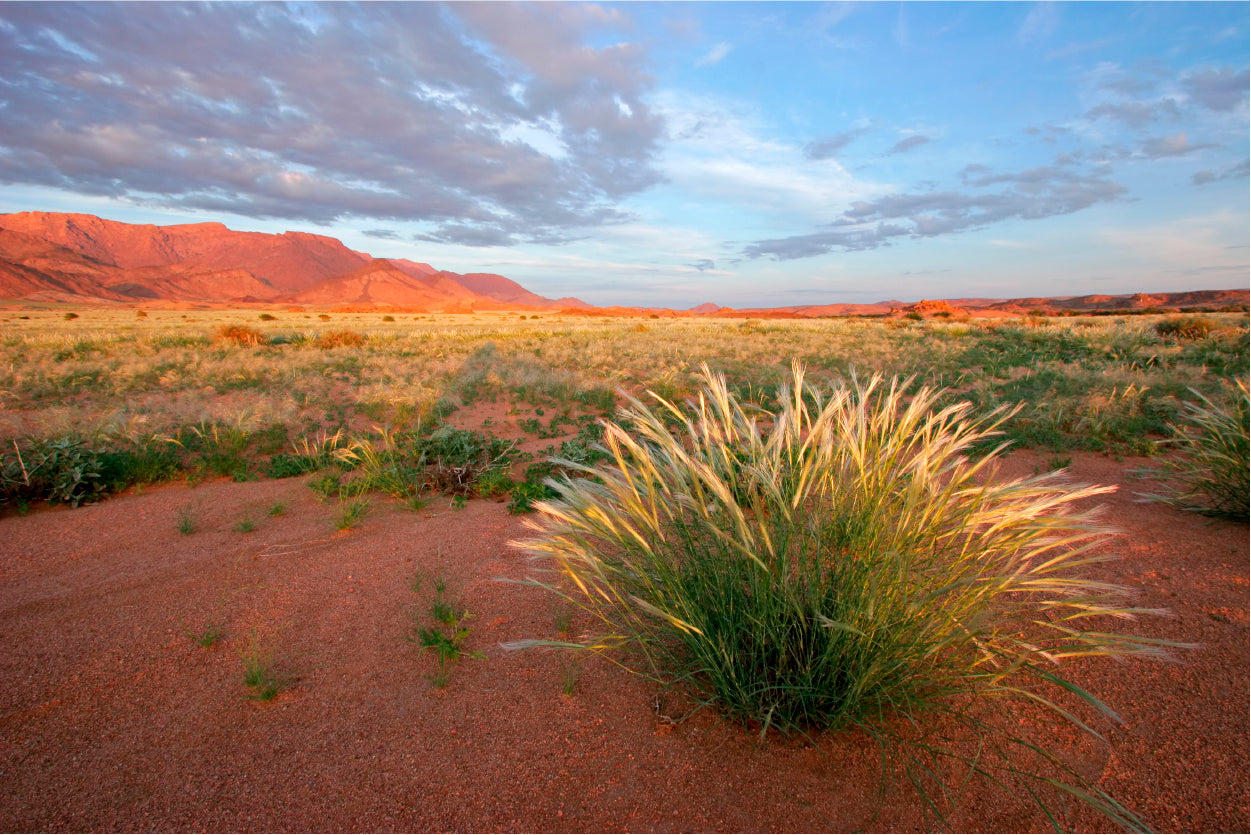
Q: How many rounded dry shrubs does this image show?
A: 2